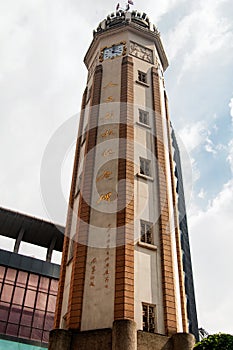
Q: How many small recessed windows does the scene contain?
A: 5